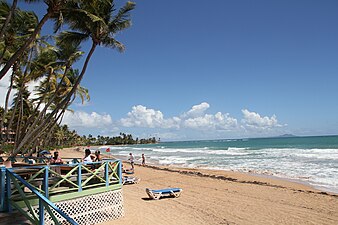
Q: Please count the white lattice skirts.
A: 1